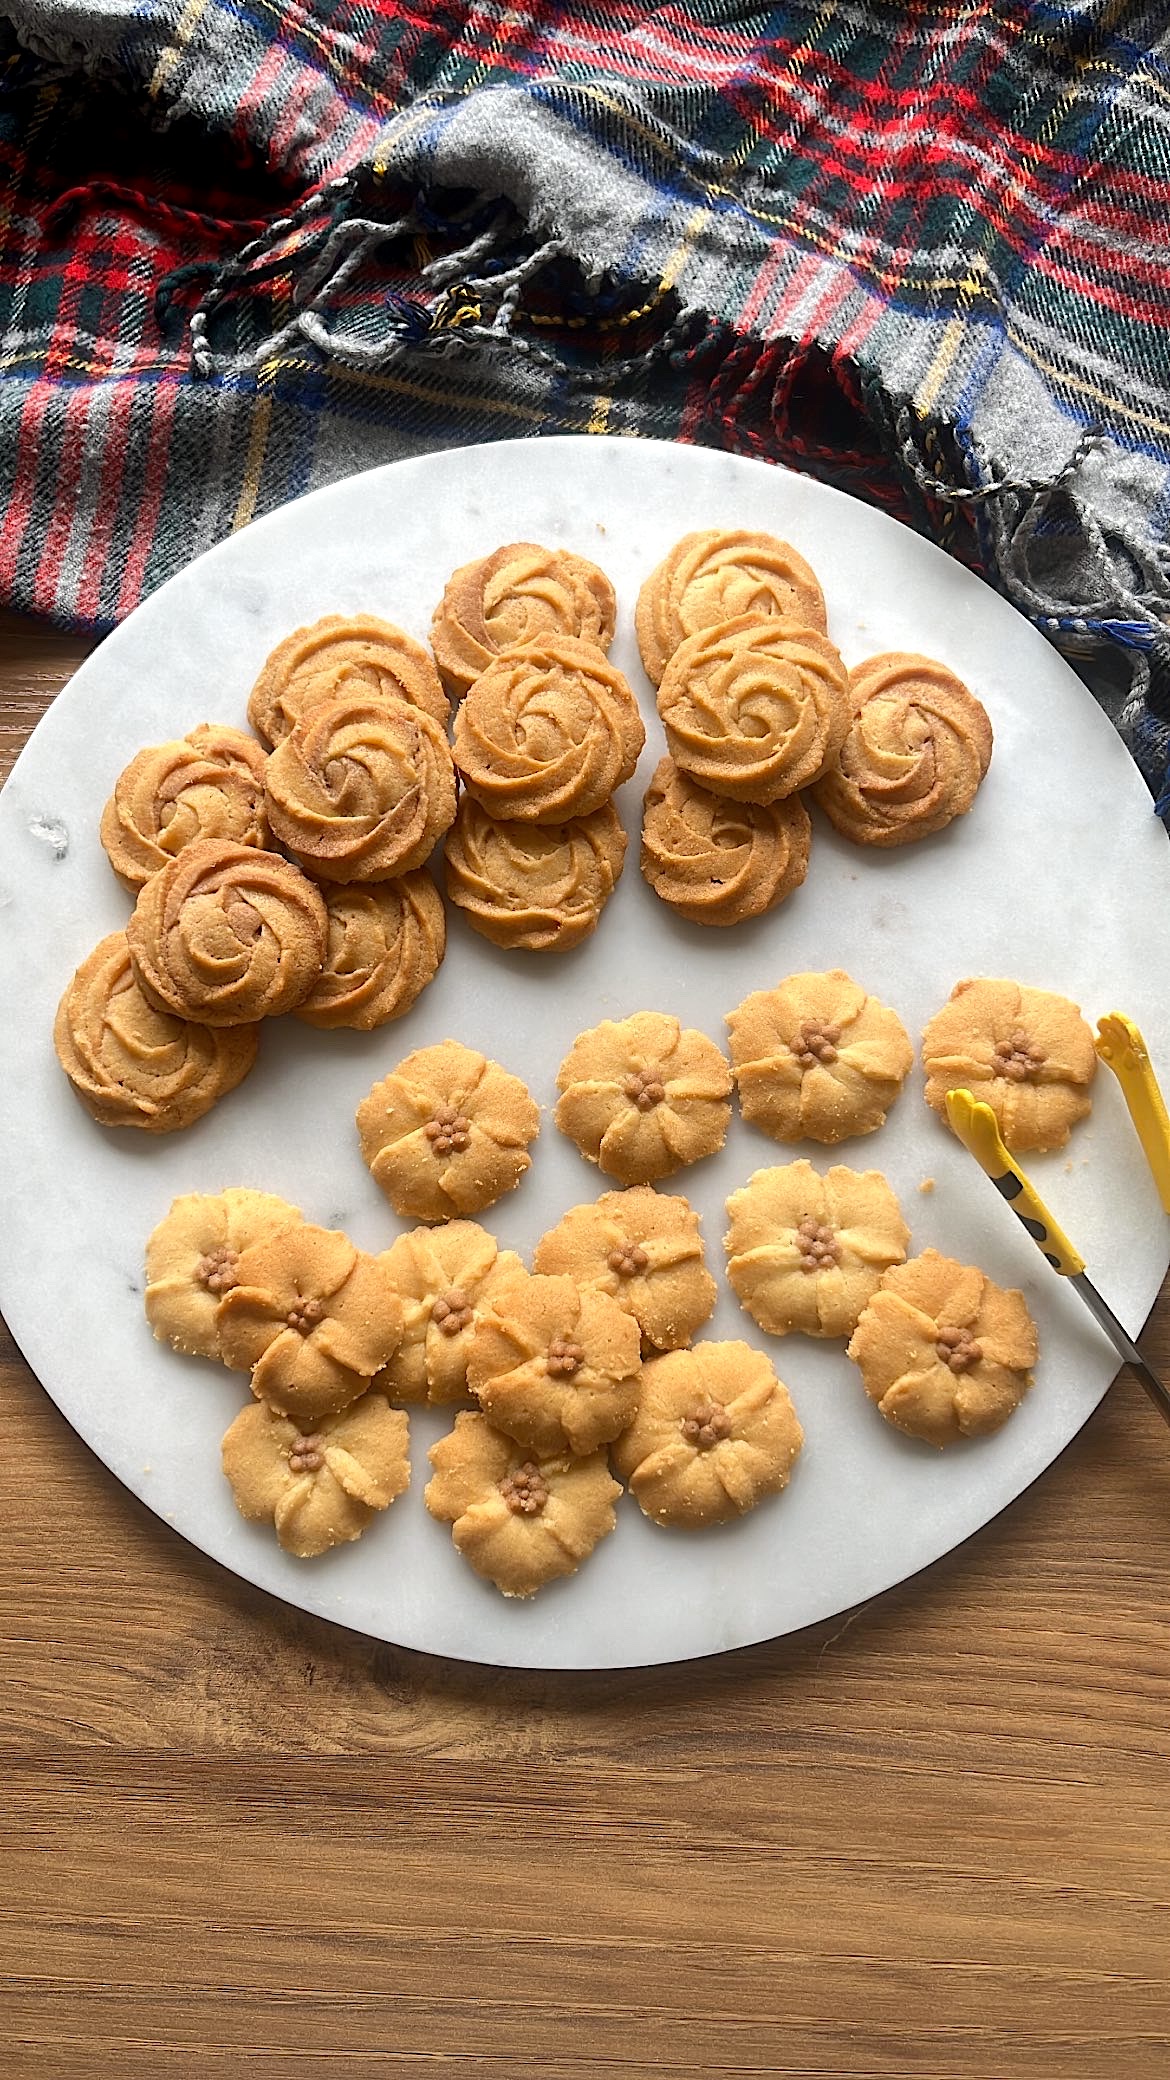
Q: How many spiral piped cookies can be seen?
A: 13